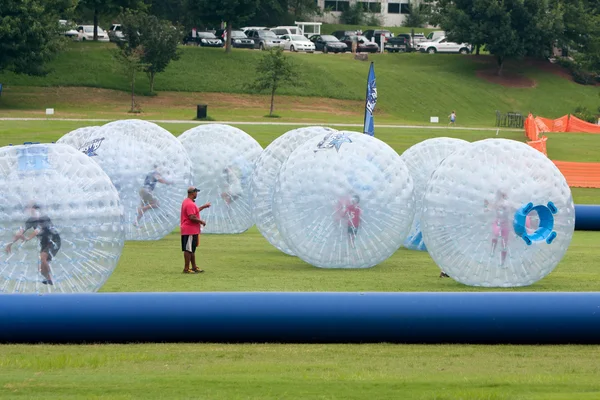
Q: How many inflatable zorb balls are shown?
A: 8